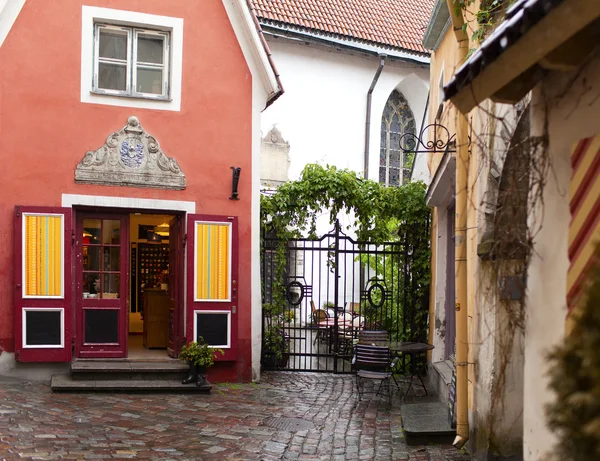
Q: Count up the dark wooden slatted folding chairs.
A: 2